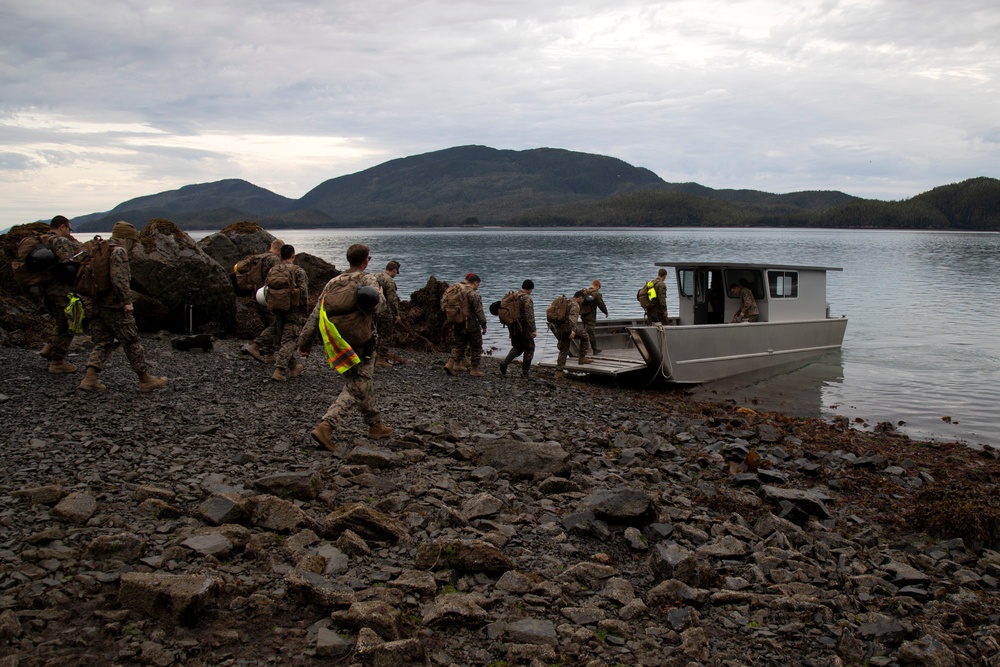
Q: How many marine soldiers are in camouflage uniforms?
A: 13